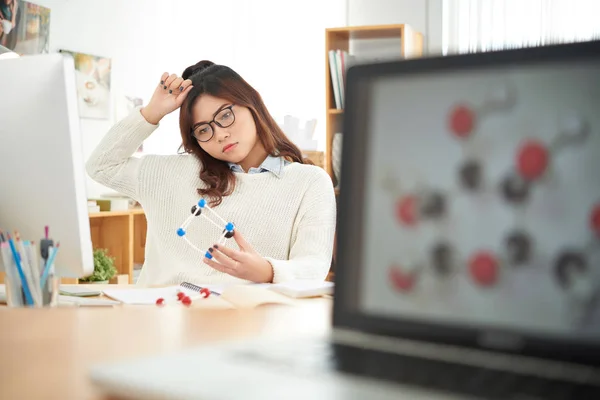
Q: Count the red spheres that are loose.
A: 4